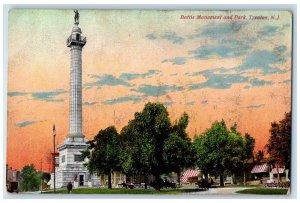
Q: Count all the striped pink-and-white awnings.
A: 3